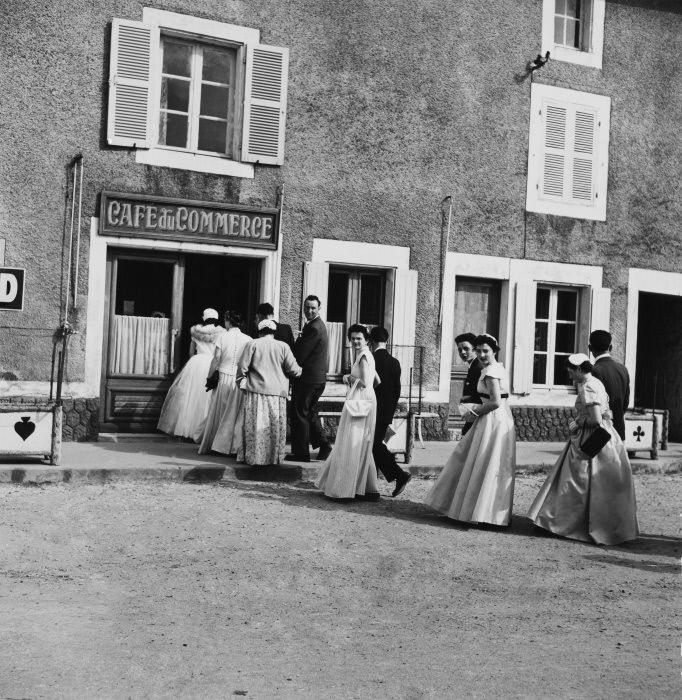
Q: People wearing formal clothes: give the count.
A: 11